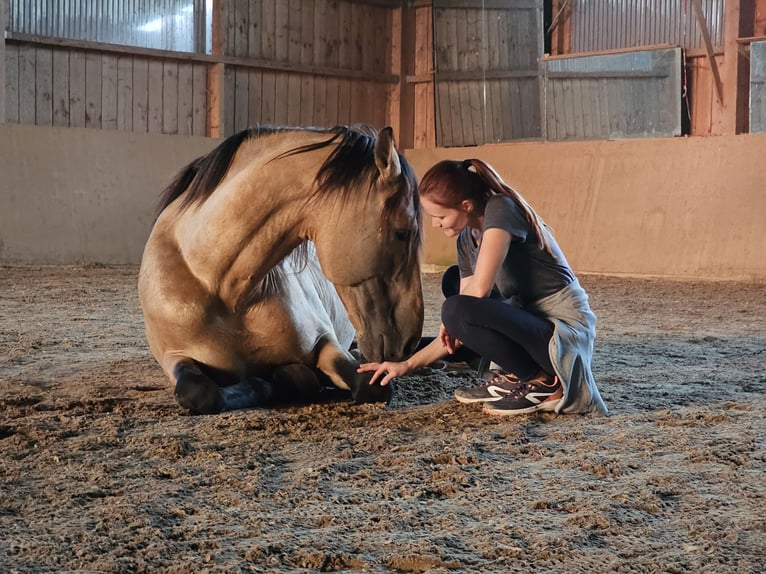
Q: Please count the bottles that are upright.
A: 0